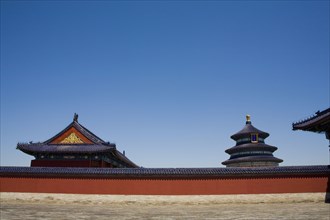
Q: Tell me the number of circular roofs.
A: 3